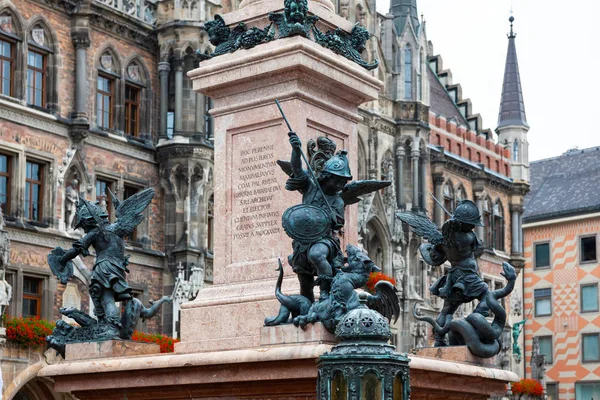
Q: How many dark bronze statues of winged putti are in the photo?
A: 3